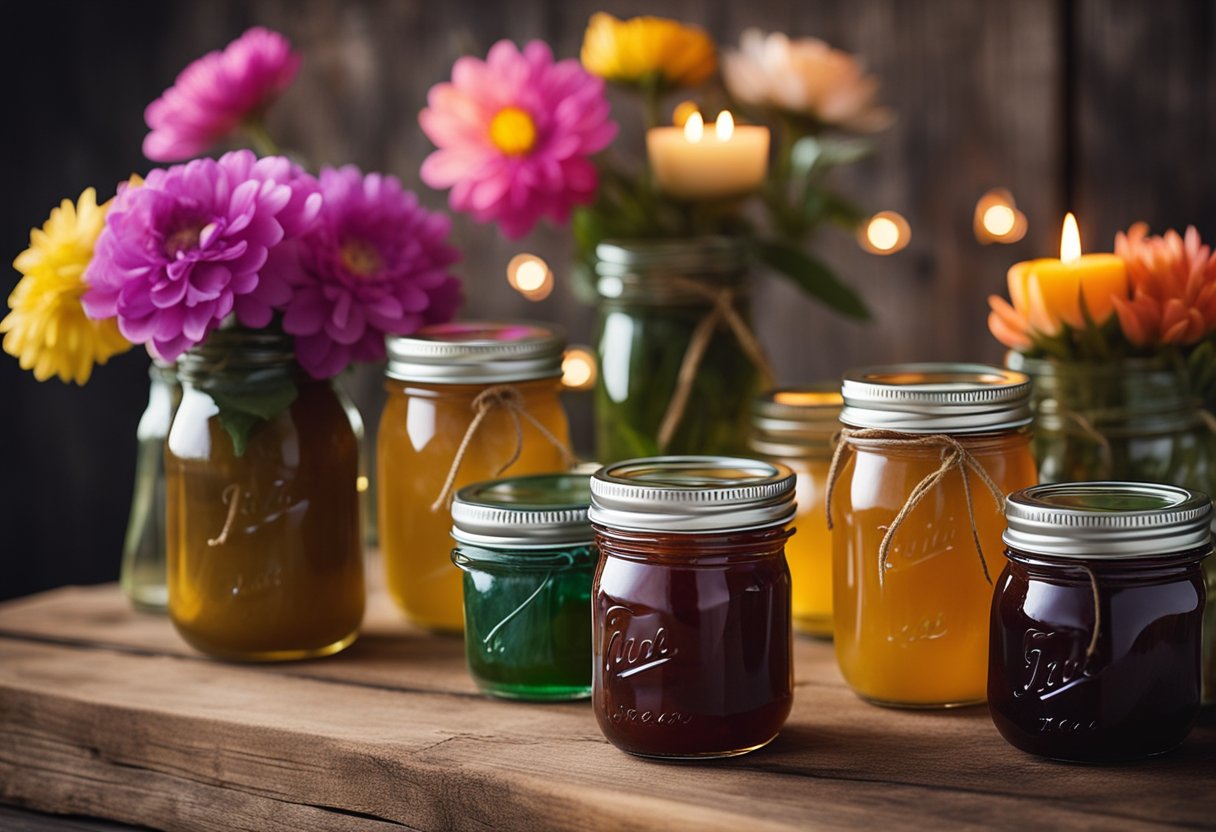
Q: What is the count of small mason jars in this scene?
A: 3